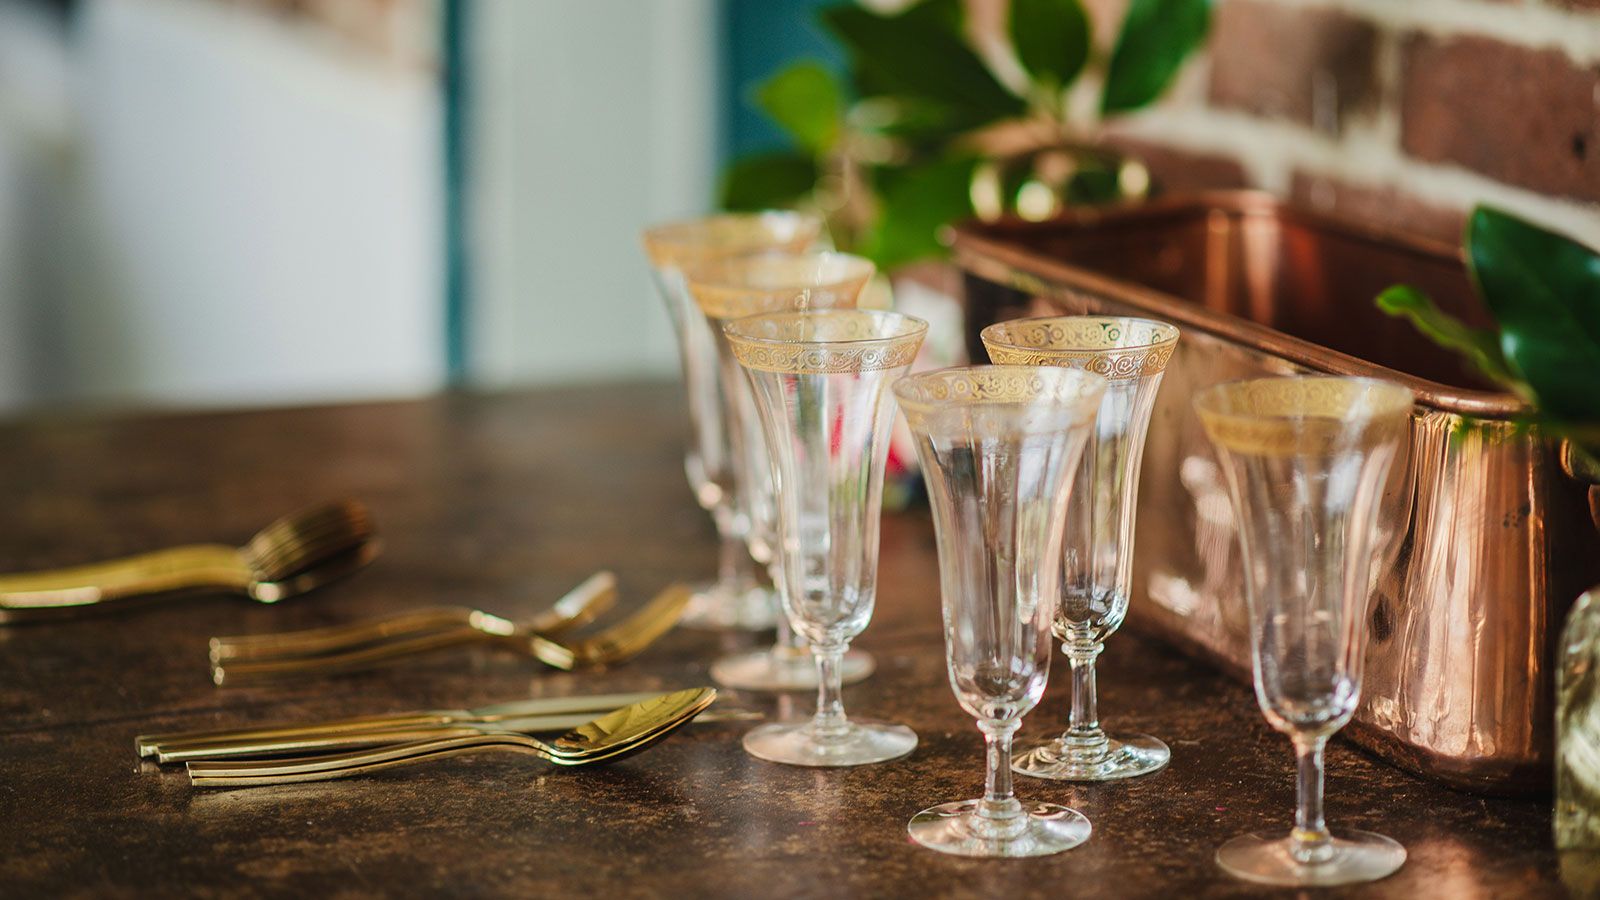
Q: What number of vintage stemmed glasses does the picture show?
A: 6